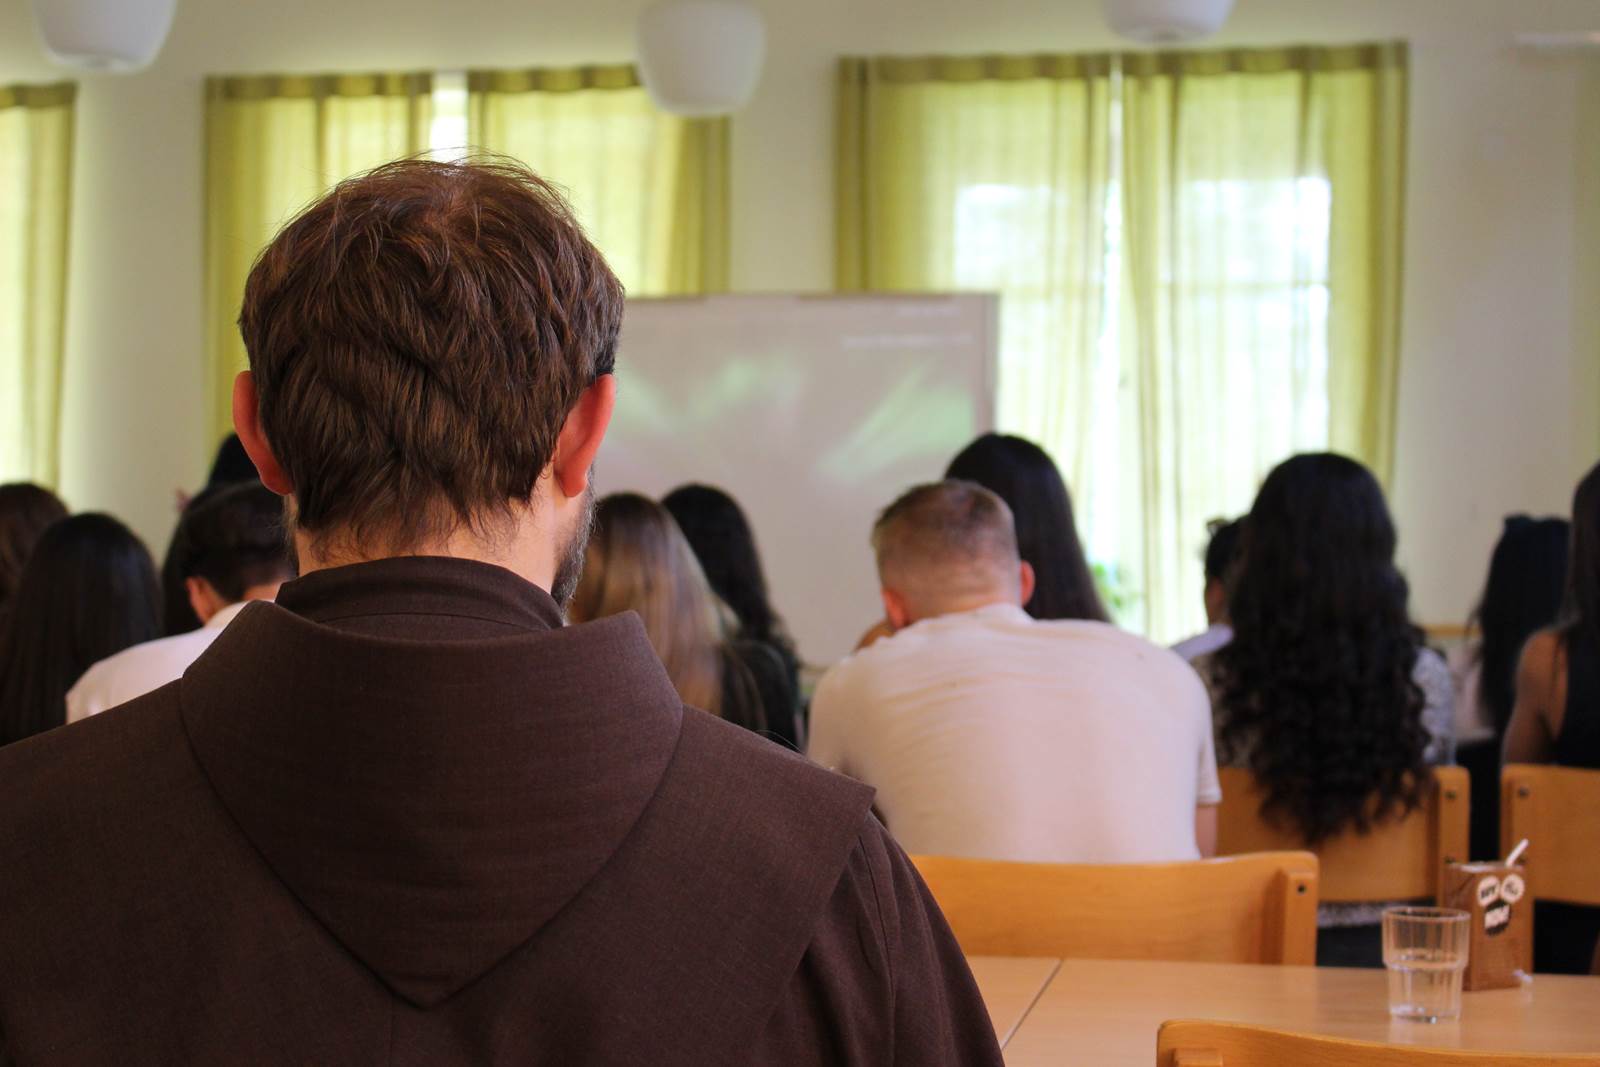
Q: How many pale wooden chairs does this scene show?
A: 4